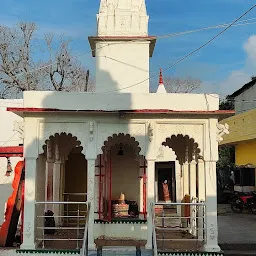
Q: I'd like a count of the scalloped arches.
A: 3